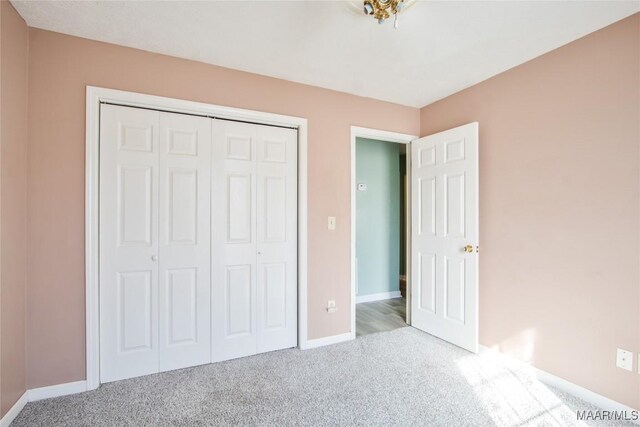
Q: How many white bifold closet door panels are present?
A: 4